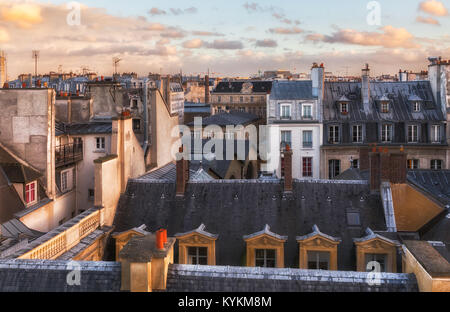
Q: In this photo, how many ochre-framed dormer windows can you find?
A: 5